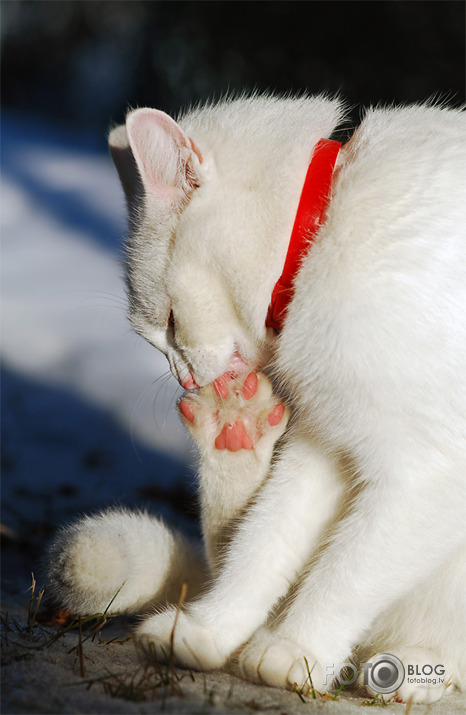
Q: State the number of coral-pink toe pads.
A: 4